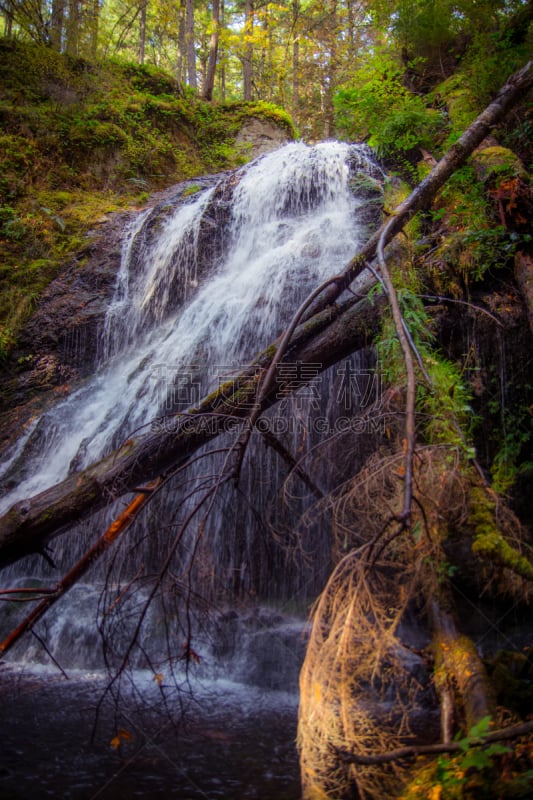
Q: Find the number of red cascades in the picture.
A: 0